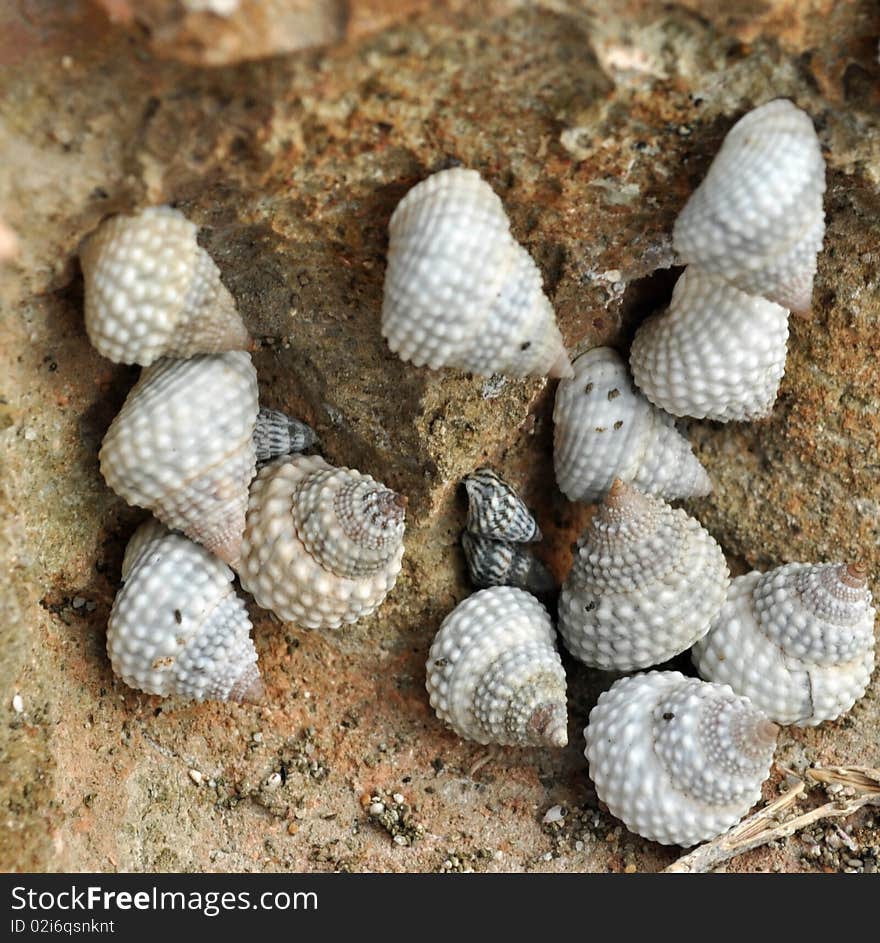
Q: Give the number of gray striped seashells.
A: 3